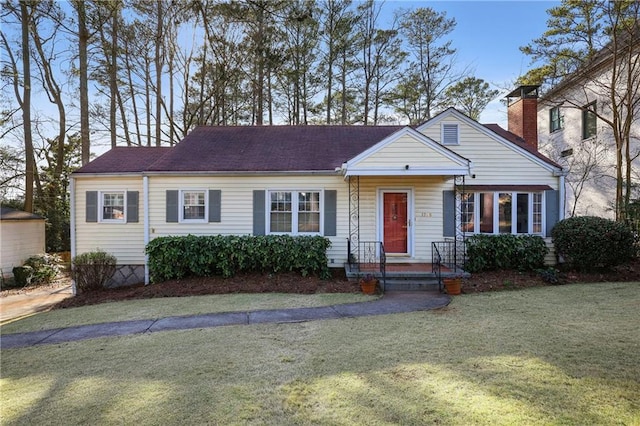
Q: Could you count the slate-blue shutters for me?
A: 8